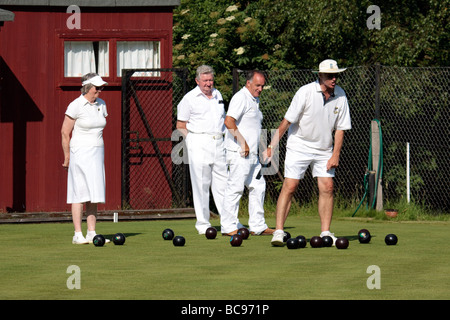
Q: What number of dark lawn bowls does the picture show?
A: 15